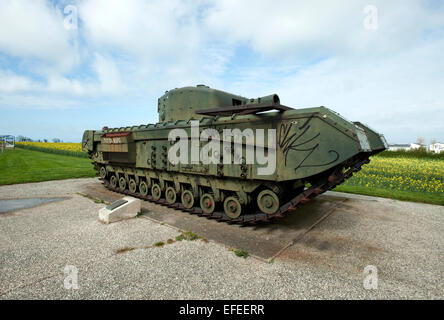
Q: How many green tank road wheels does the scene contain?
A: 11